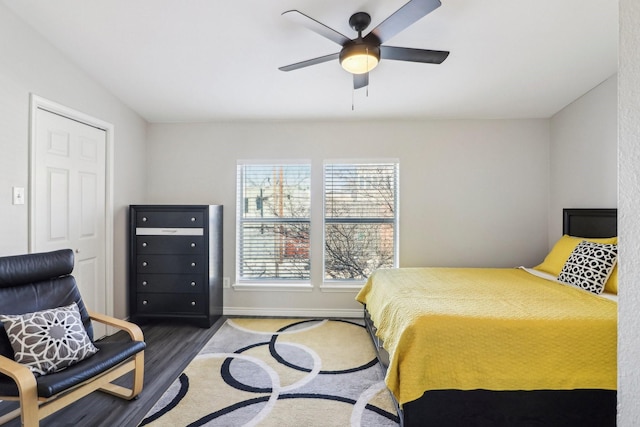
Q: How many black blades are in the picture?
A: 5